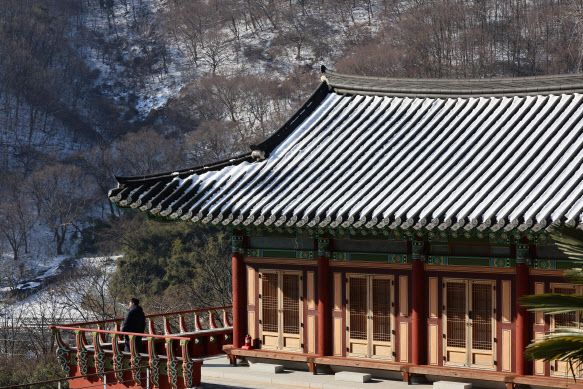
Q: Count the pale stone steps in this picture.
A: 3